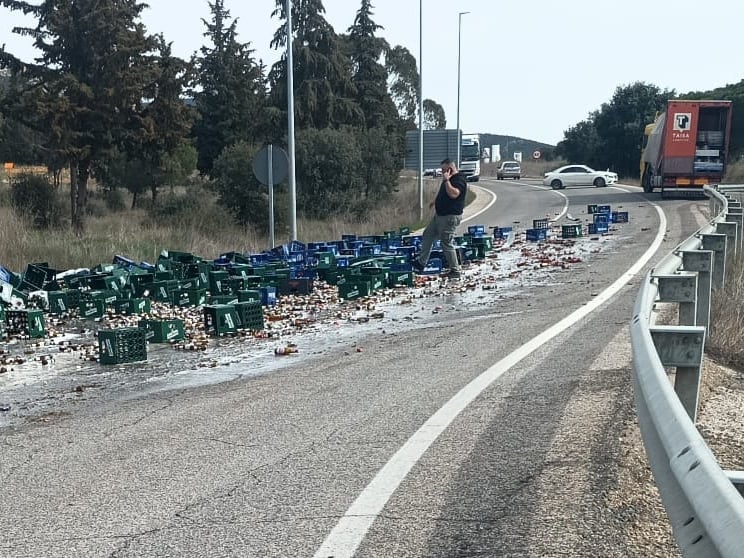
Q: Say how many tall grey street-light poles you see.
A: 3